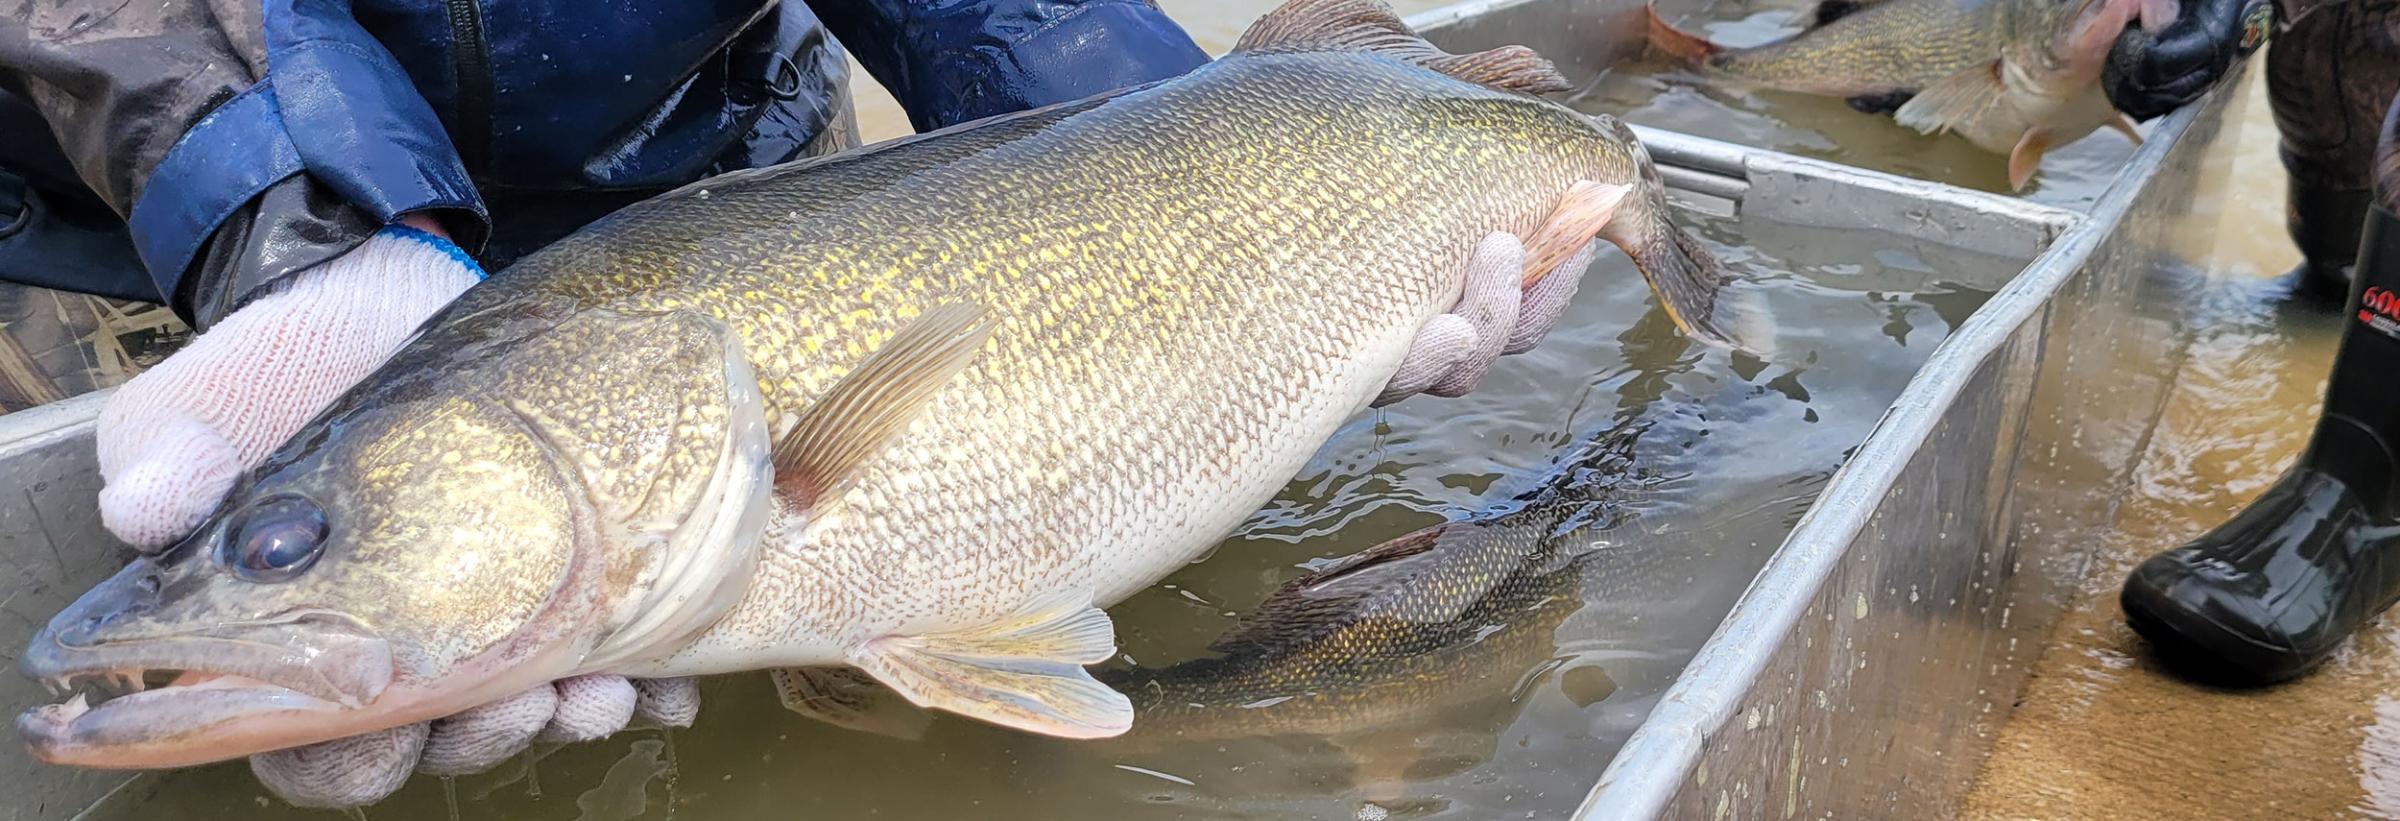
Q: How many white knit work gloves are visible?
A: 2